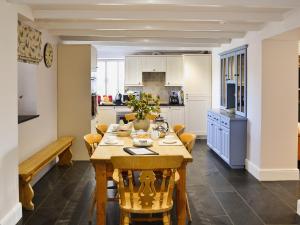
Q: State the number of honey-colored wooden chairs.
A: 6